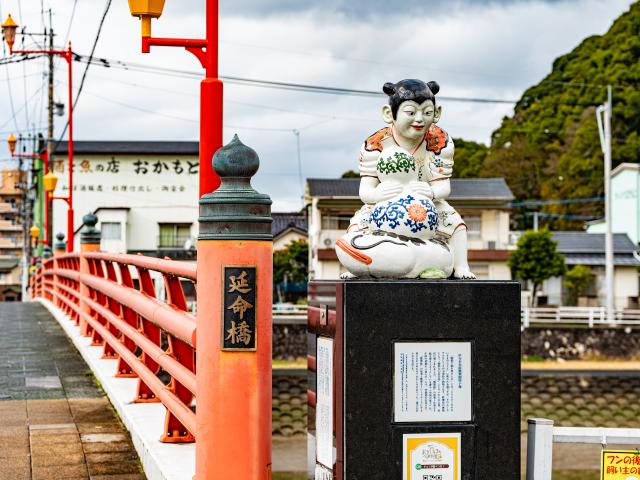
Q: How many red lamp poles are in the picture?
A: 3